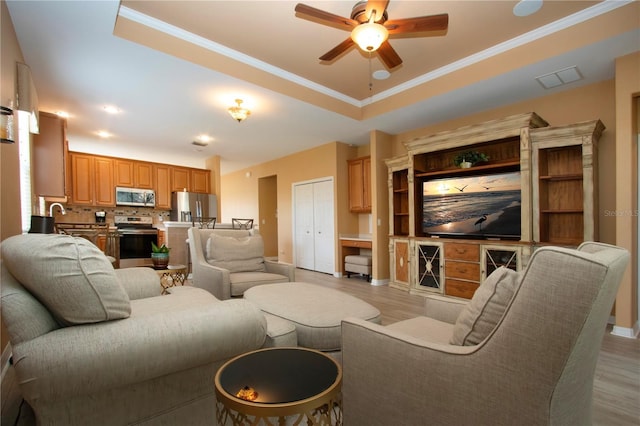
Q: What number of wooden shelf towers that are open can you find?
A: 2